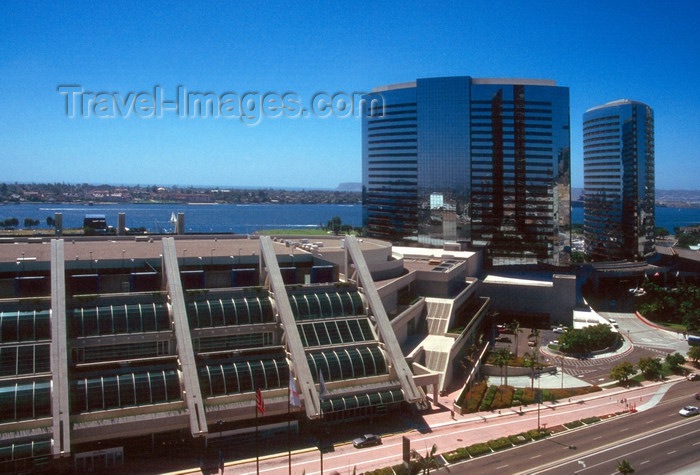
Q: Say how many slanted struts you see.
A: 4